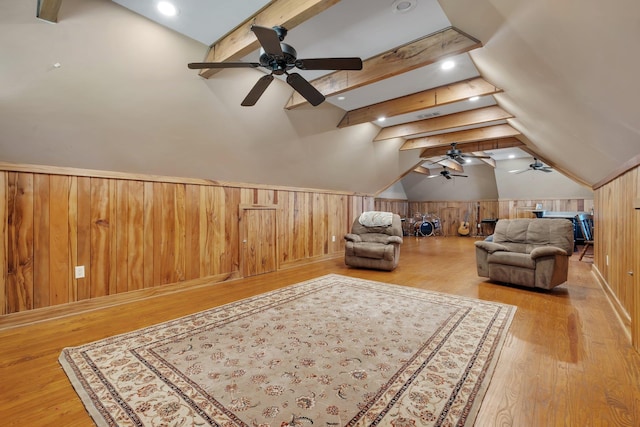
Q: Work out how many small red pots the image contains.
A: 0